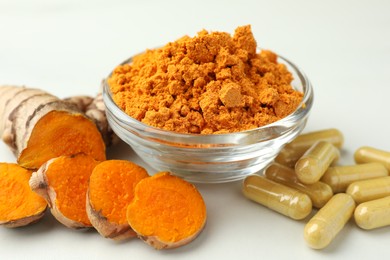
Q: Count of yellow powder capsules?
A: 10